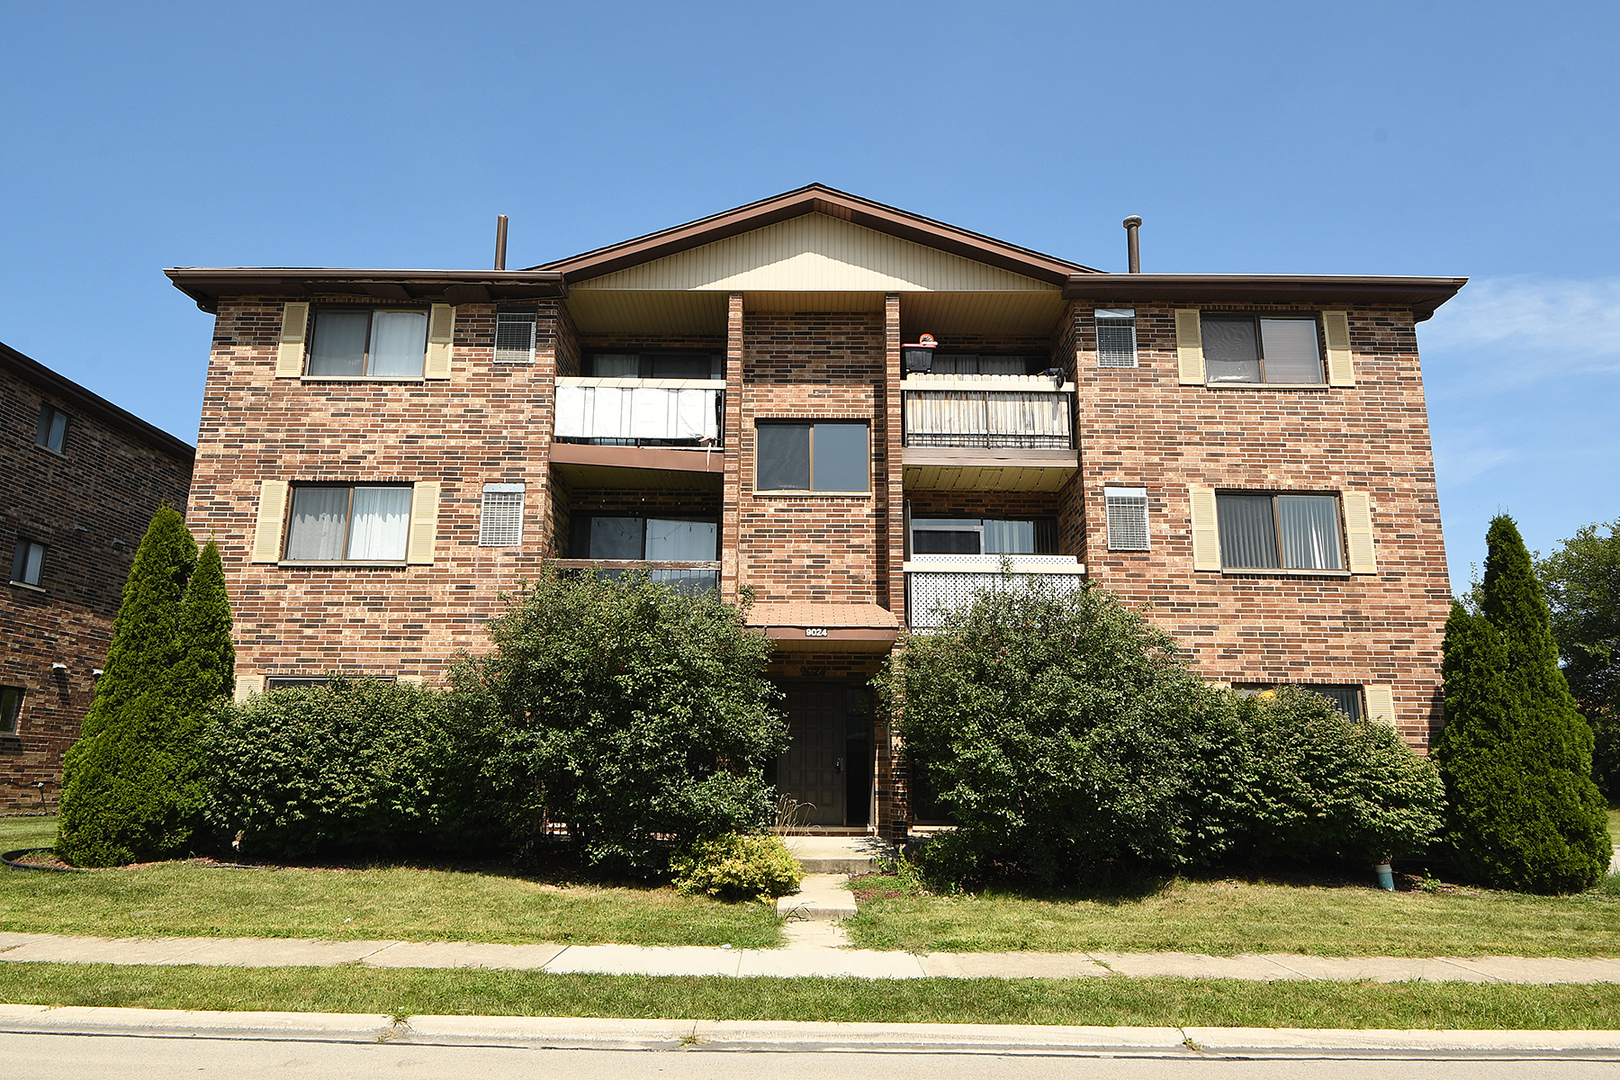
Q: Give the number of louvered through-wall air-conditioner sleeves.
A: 4